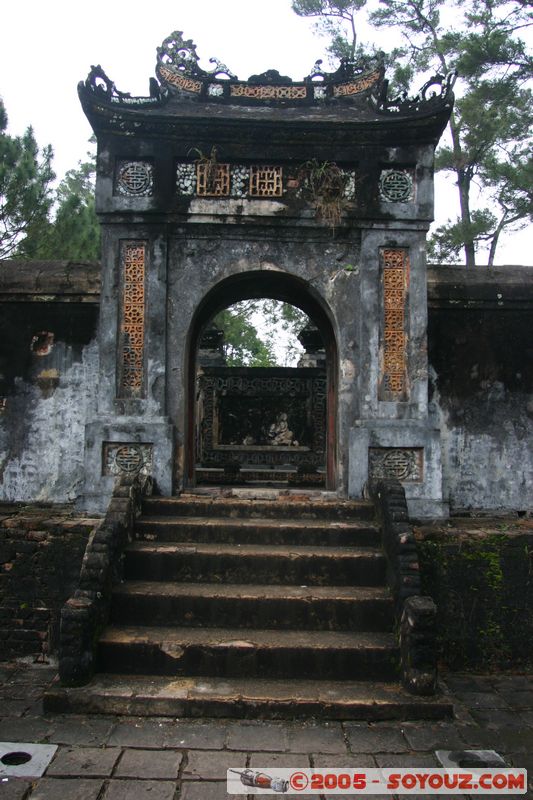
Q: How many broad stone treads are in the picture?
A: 6